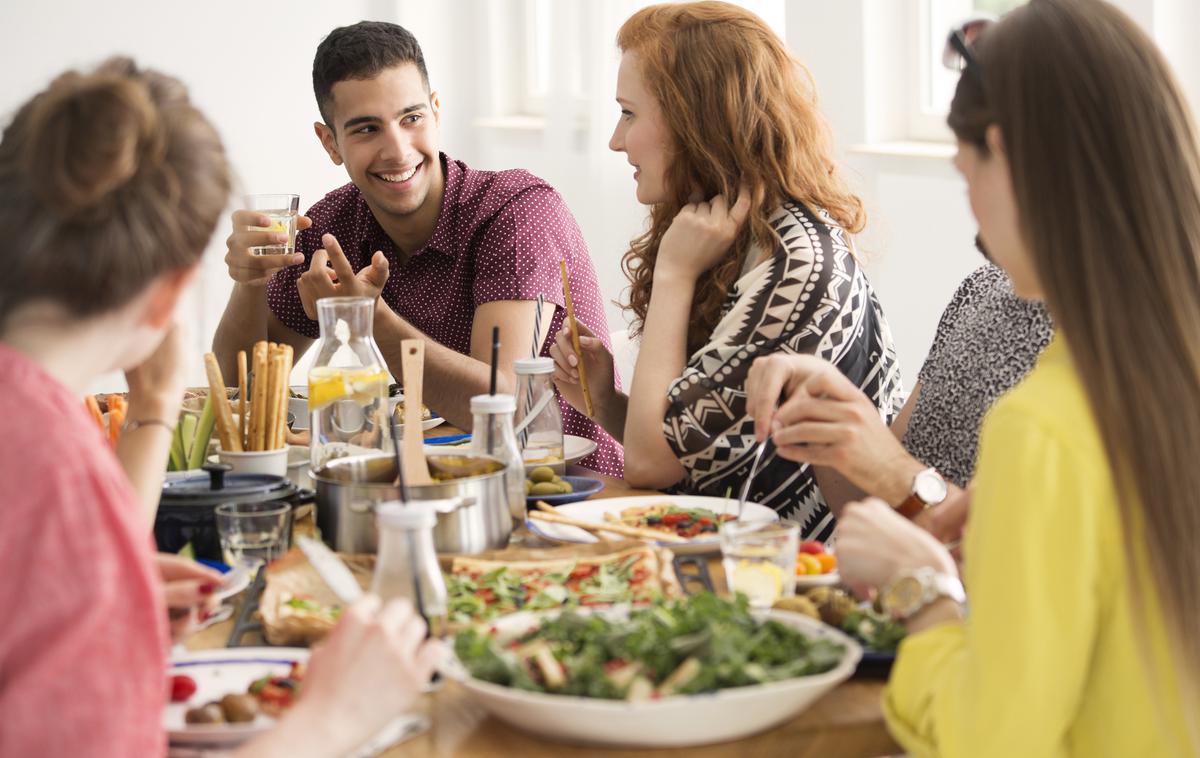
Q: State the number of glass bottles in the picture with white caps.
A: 3